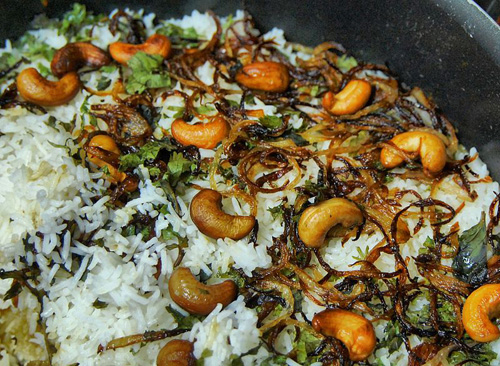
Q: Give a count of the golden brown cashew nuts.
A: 14